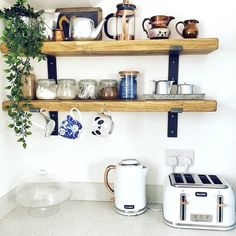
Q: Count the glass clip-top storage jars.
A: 4